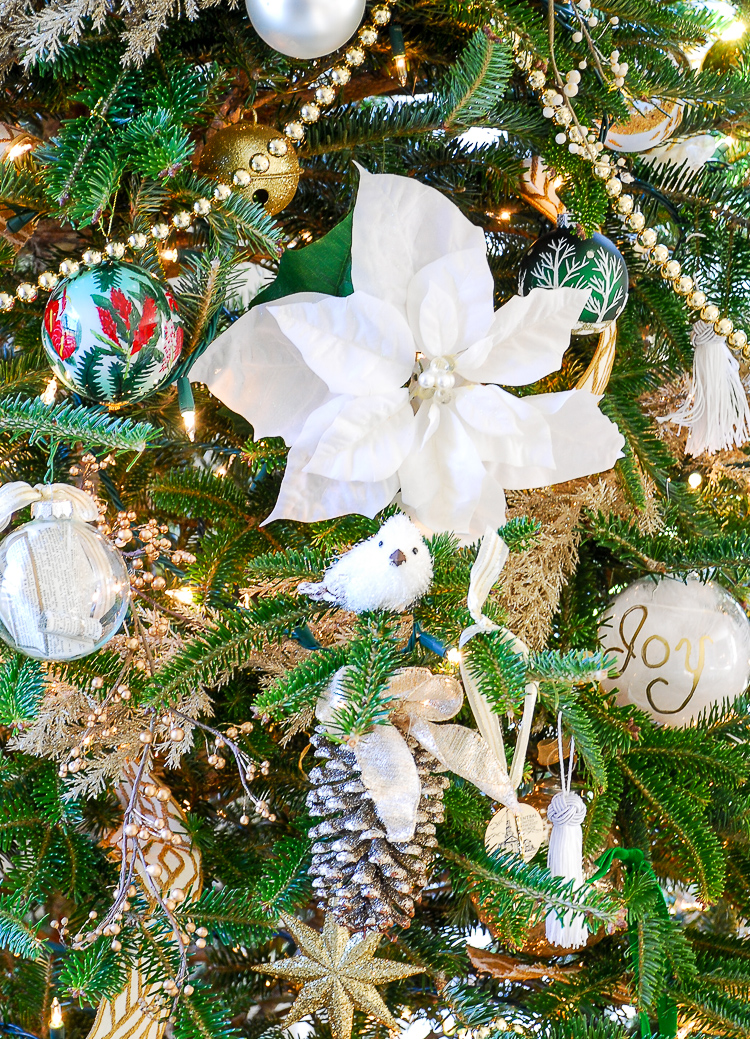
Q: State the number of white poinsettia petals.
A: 15